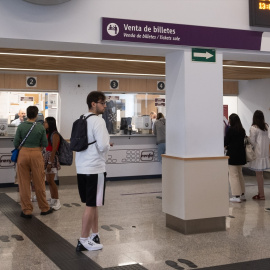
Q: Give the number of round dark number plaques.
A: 3